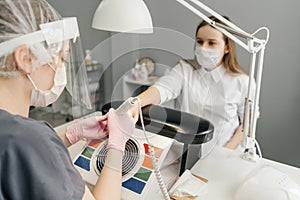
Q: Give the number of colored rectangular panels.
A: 7